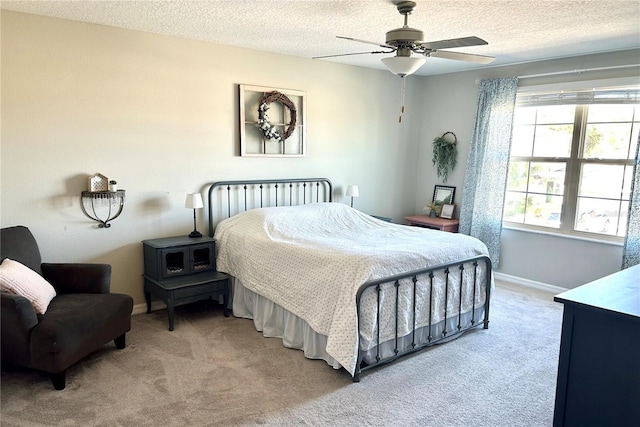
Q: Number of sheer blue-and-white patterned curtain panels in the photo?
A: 2